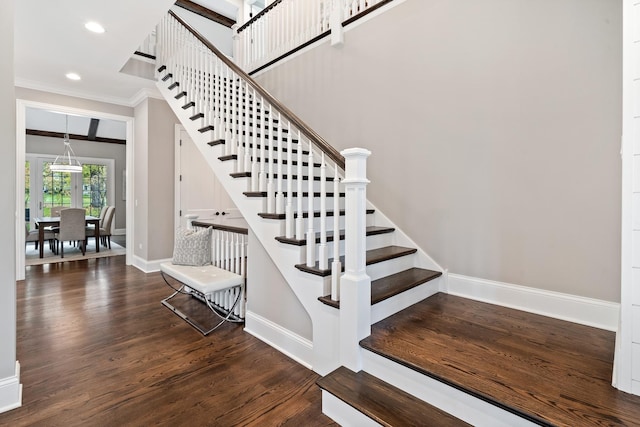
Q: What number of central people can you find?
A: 0